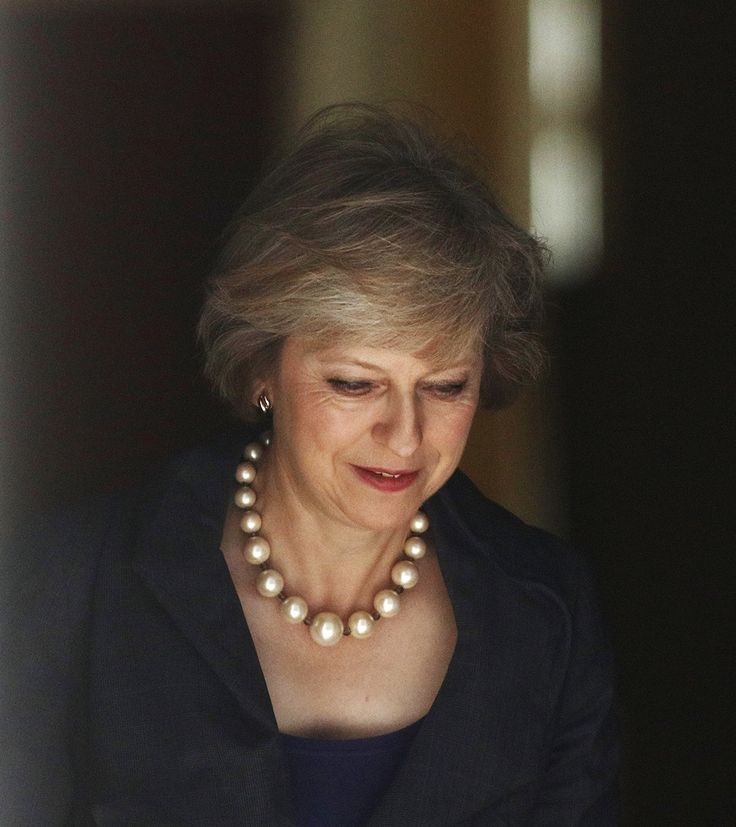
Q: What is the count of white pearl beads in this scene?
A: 14